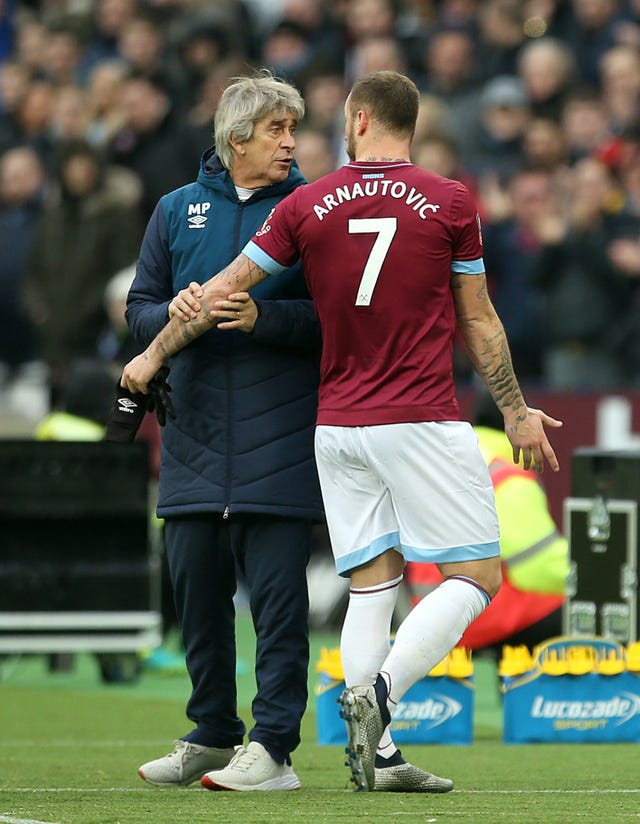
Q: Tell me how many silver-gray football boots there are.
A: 2